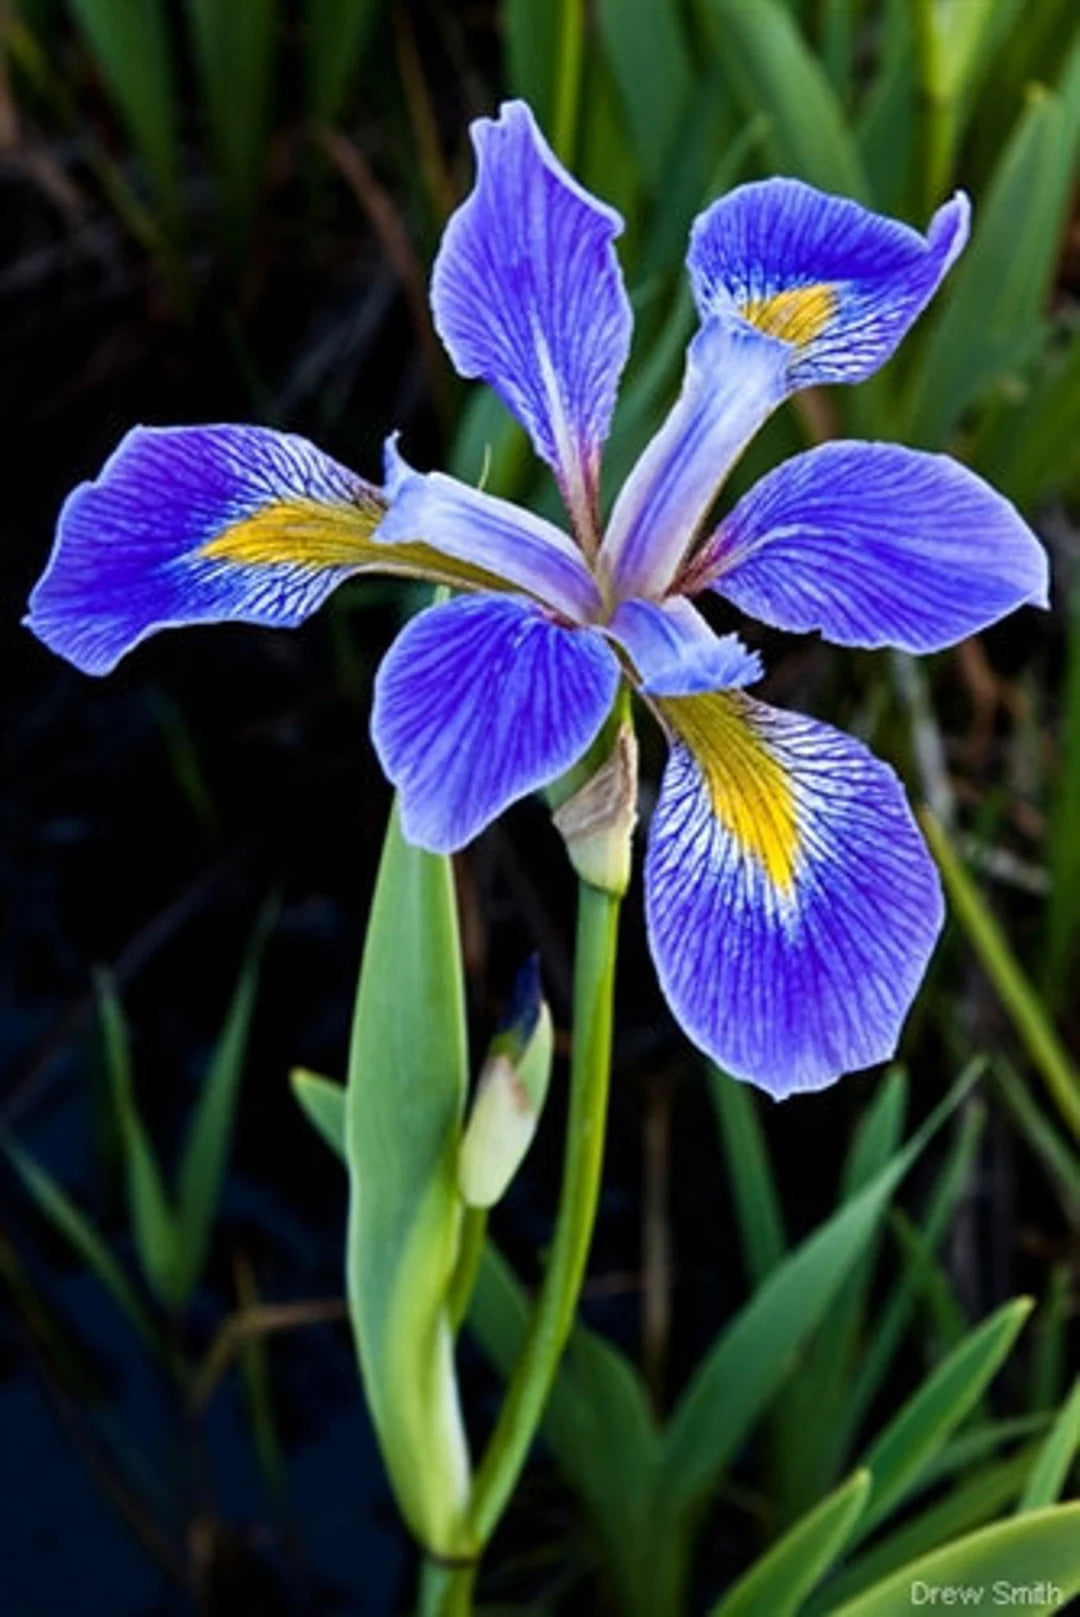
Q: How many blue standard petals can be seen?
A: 3